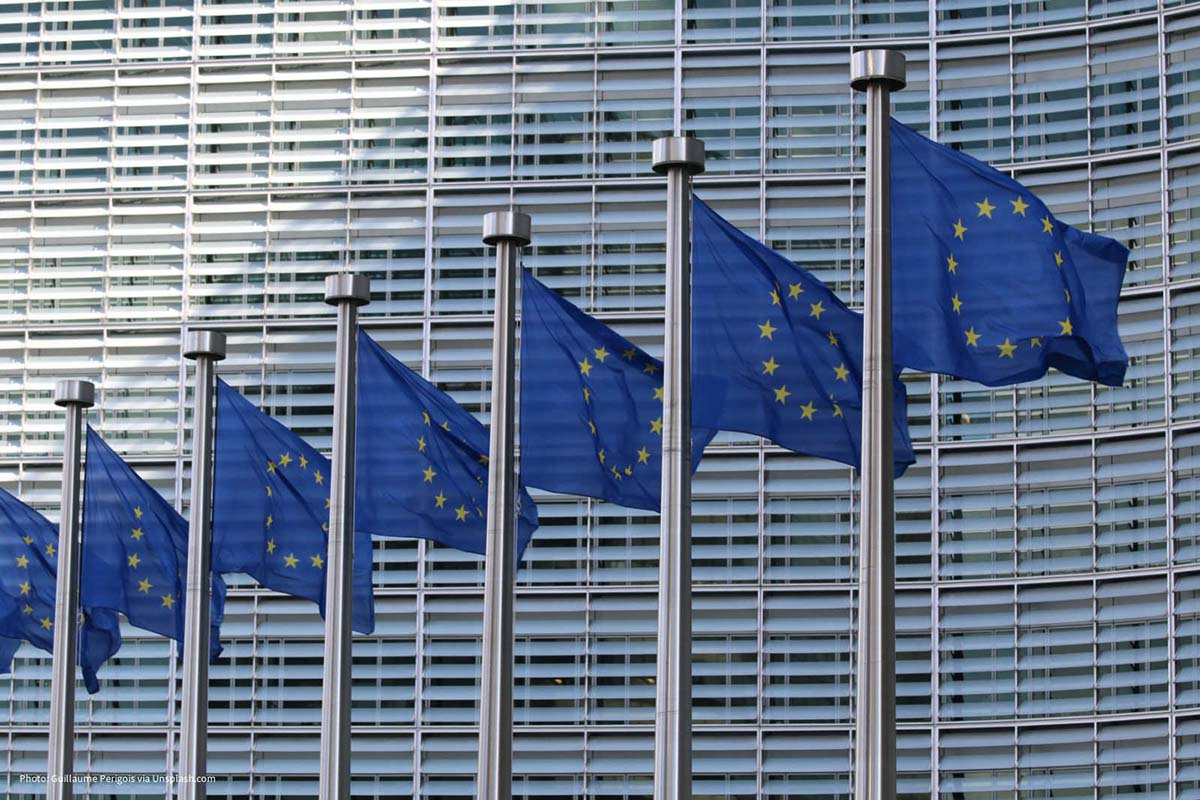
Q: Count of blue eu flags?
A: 7